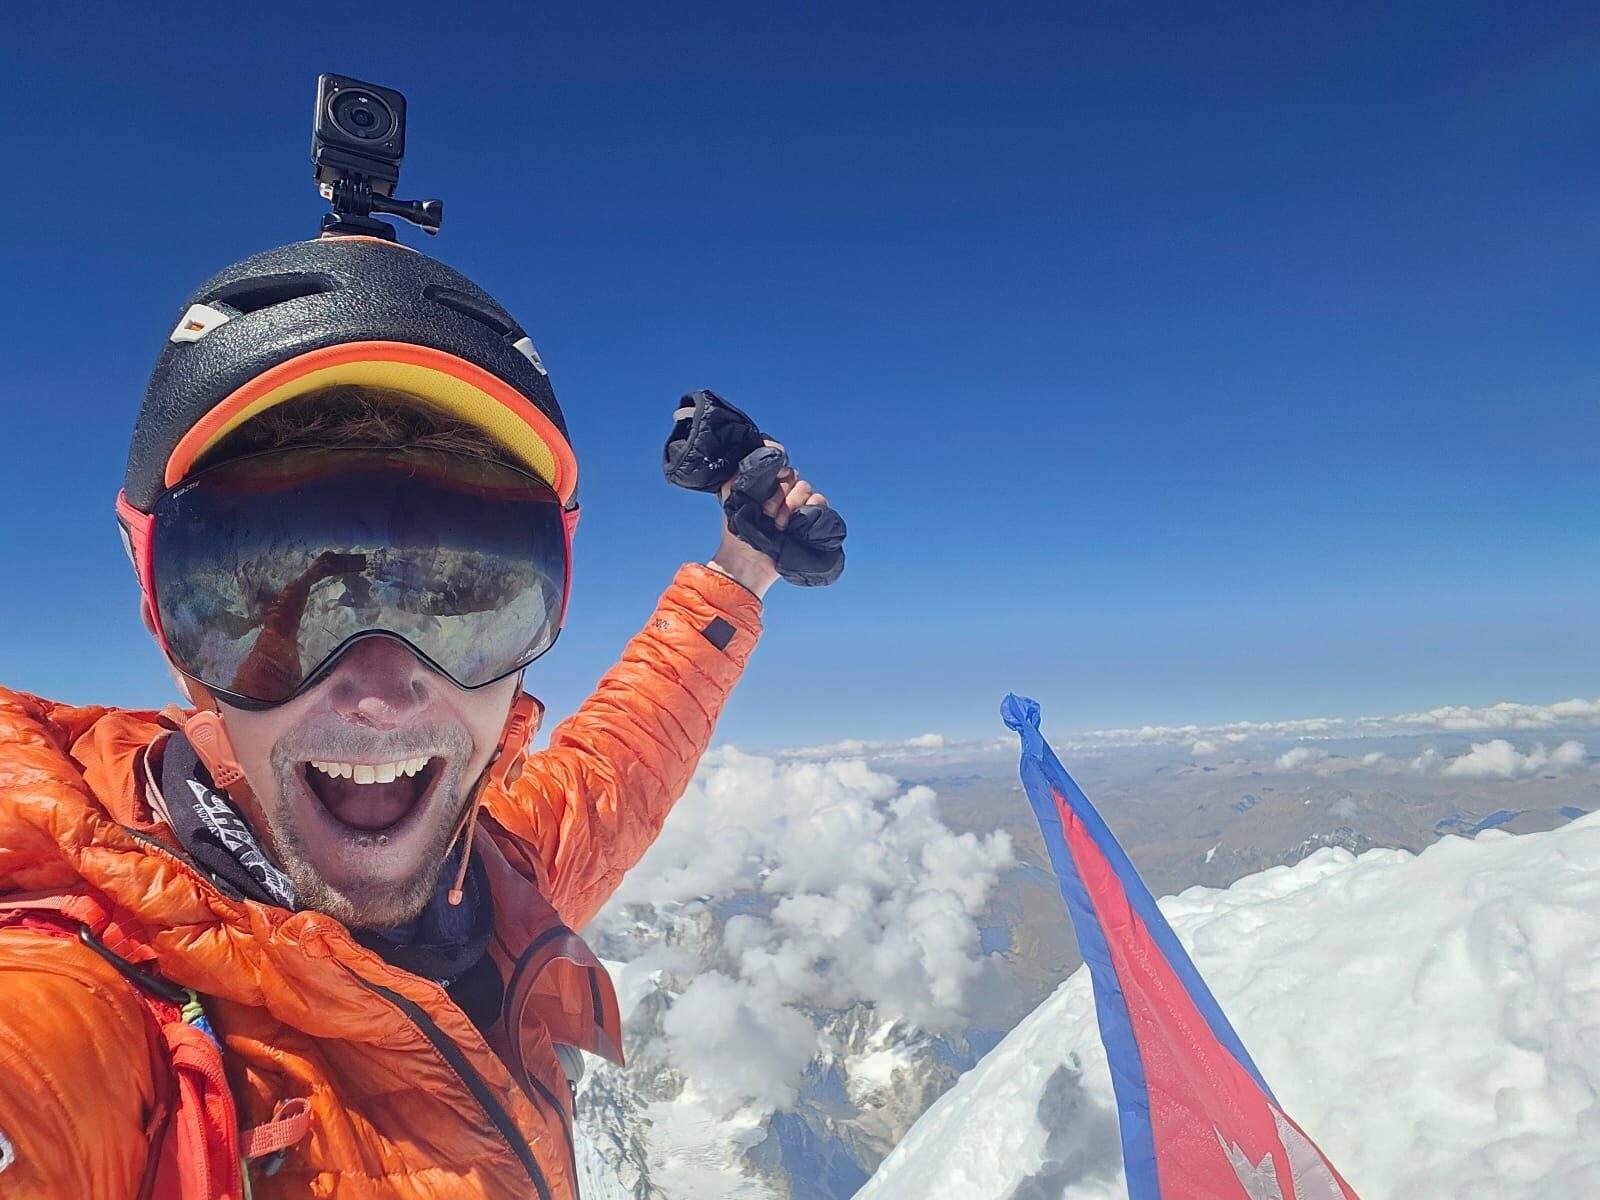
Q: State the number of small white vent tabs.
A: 2